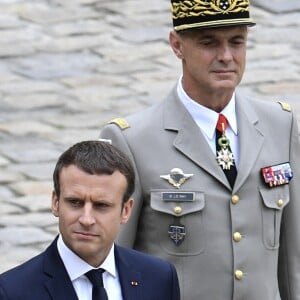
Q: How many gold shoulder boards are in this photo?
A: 2